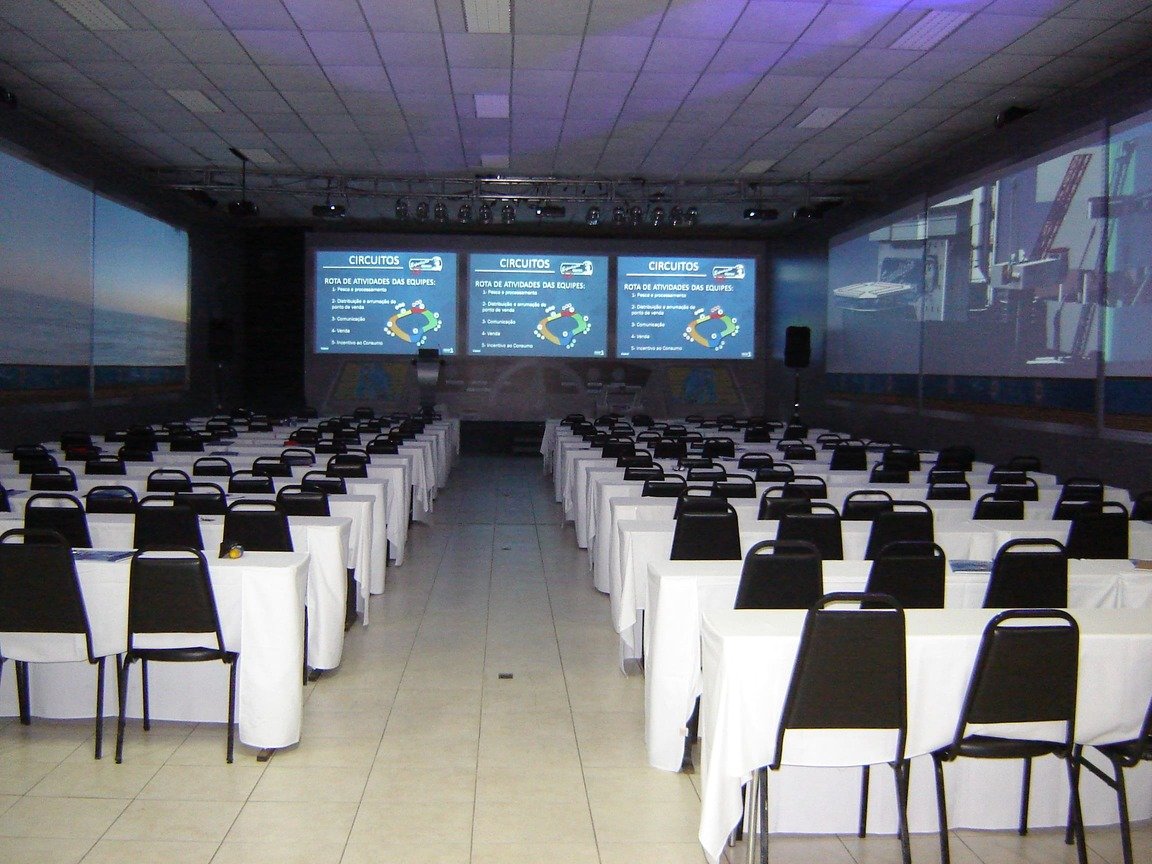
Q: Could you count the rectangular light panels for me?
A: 9